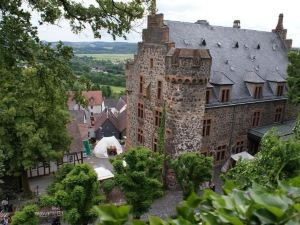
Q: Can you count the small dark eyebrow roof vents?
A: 3